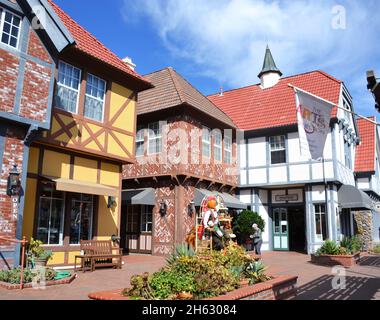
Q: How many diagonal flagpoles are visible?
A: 1